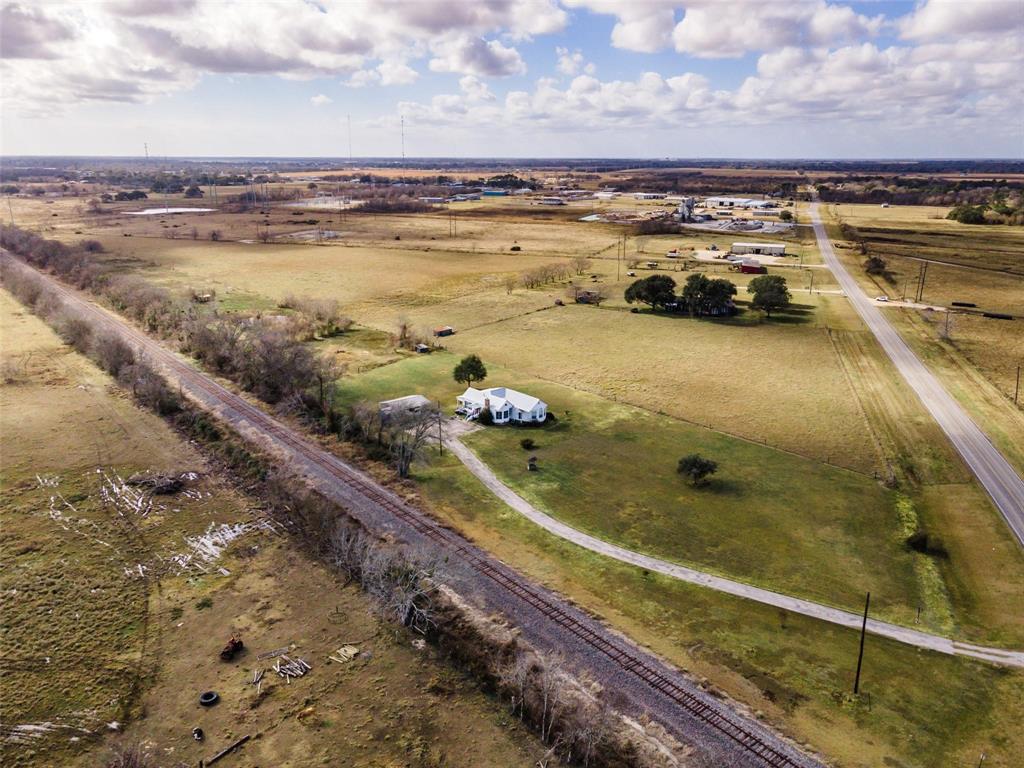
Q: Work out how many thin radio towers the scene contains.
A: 3